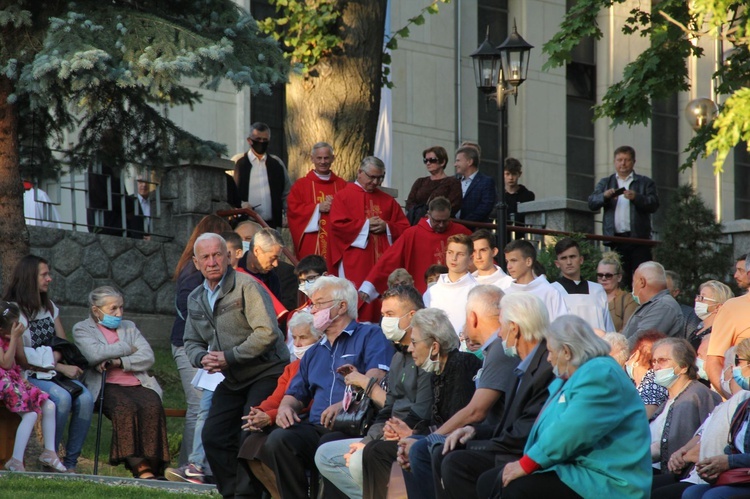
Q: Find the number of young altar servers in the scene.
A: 4